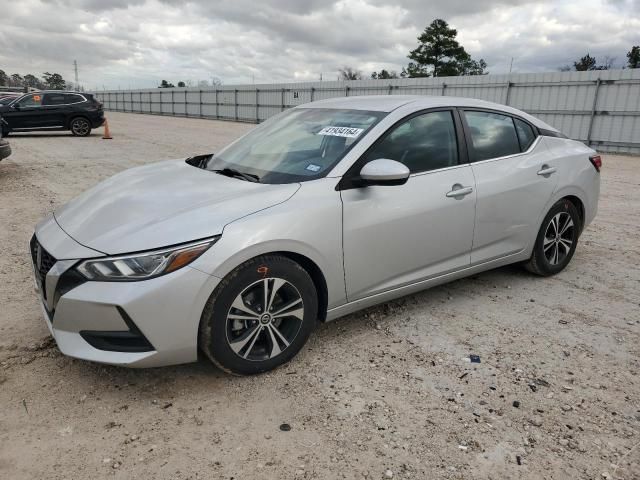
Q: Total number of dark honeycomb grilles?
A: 1